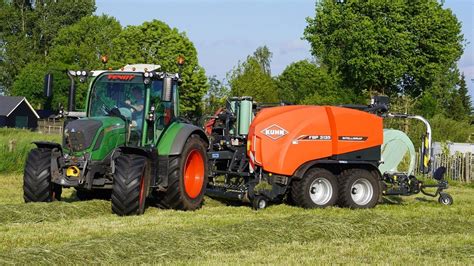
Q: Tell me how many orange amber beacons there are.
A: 2